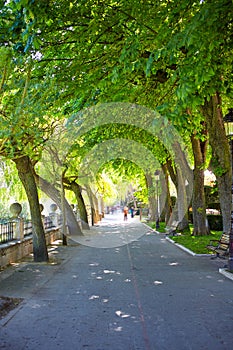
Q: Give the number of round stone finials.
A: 3